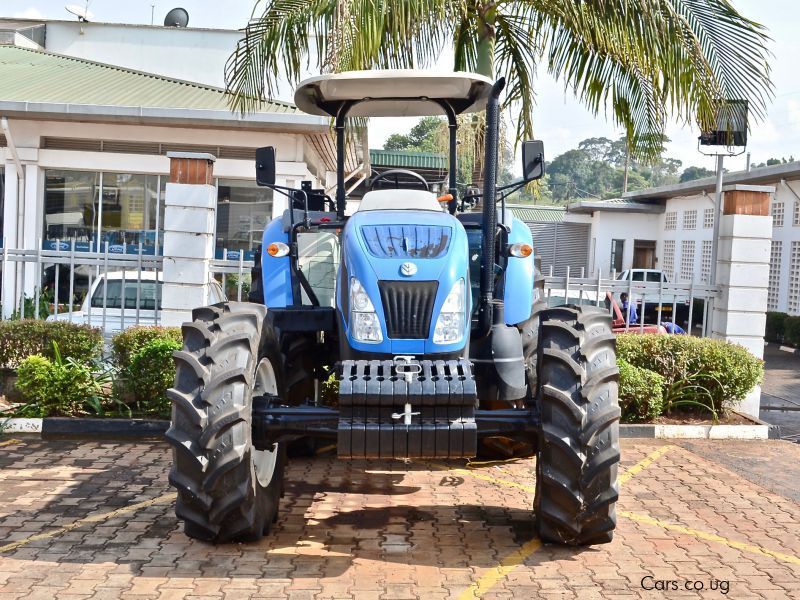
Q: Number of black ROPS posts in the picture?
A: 2